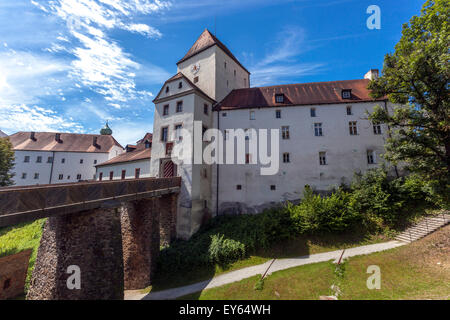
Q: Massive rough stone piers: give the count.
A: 3